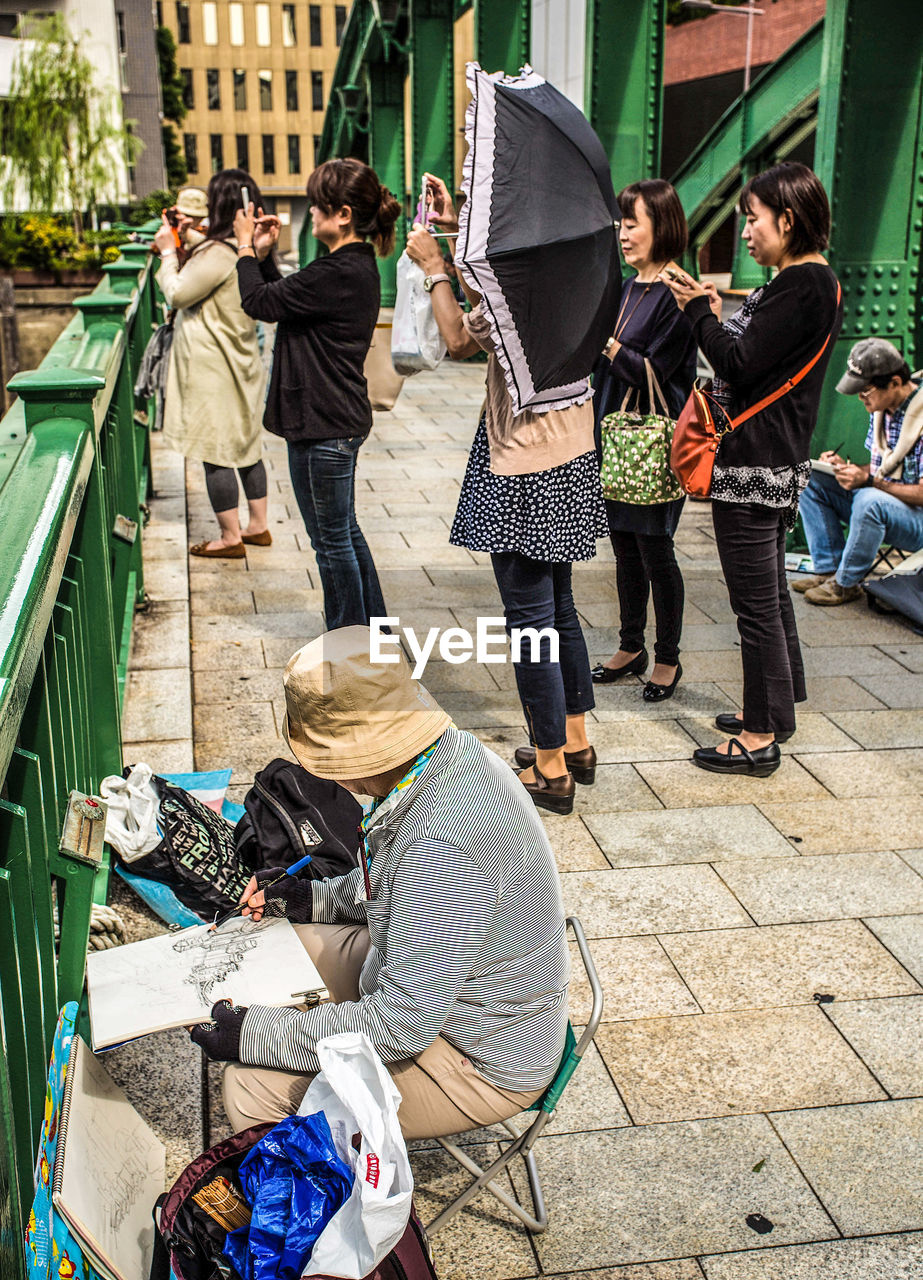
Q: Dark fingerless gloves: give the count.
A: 2